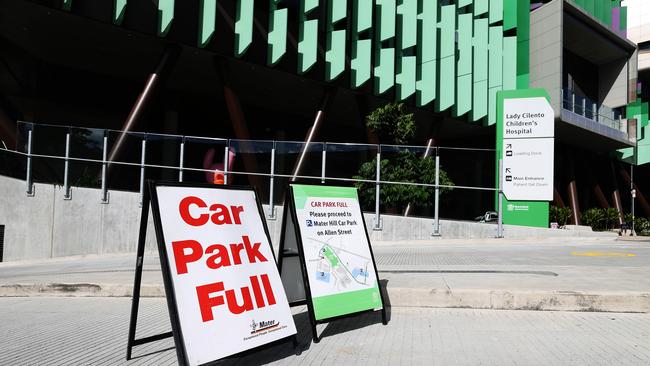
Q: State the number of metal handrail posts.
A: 11